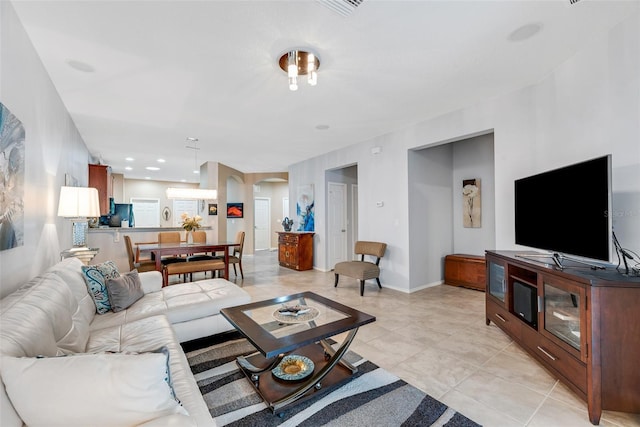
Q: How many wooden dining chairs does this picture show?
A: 4